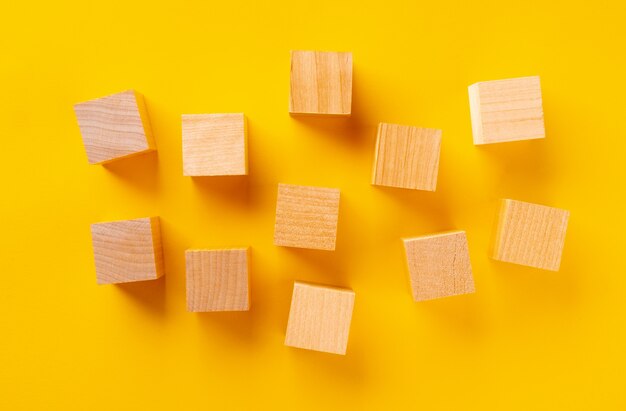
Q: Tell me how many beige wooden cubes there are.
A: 11